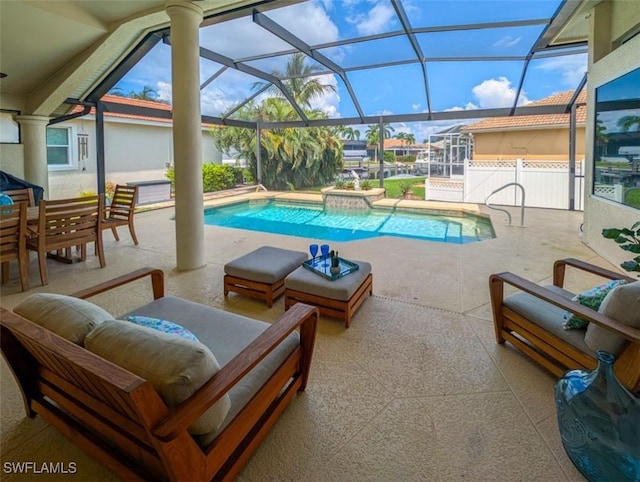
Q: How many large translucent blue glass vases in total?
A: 1